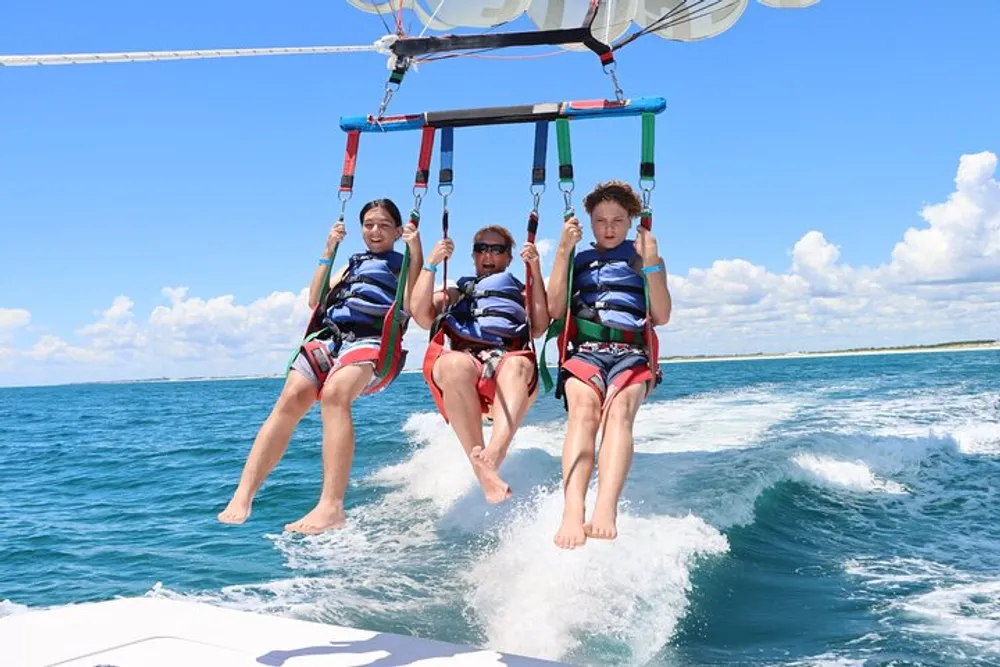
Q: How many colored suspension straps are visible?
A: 6